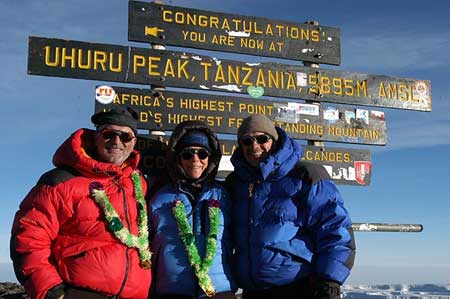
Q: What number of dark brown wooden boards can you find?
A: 4